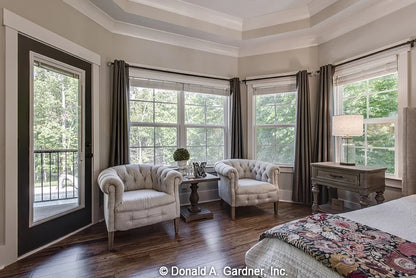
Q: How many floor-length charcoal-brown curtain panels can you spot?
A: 4